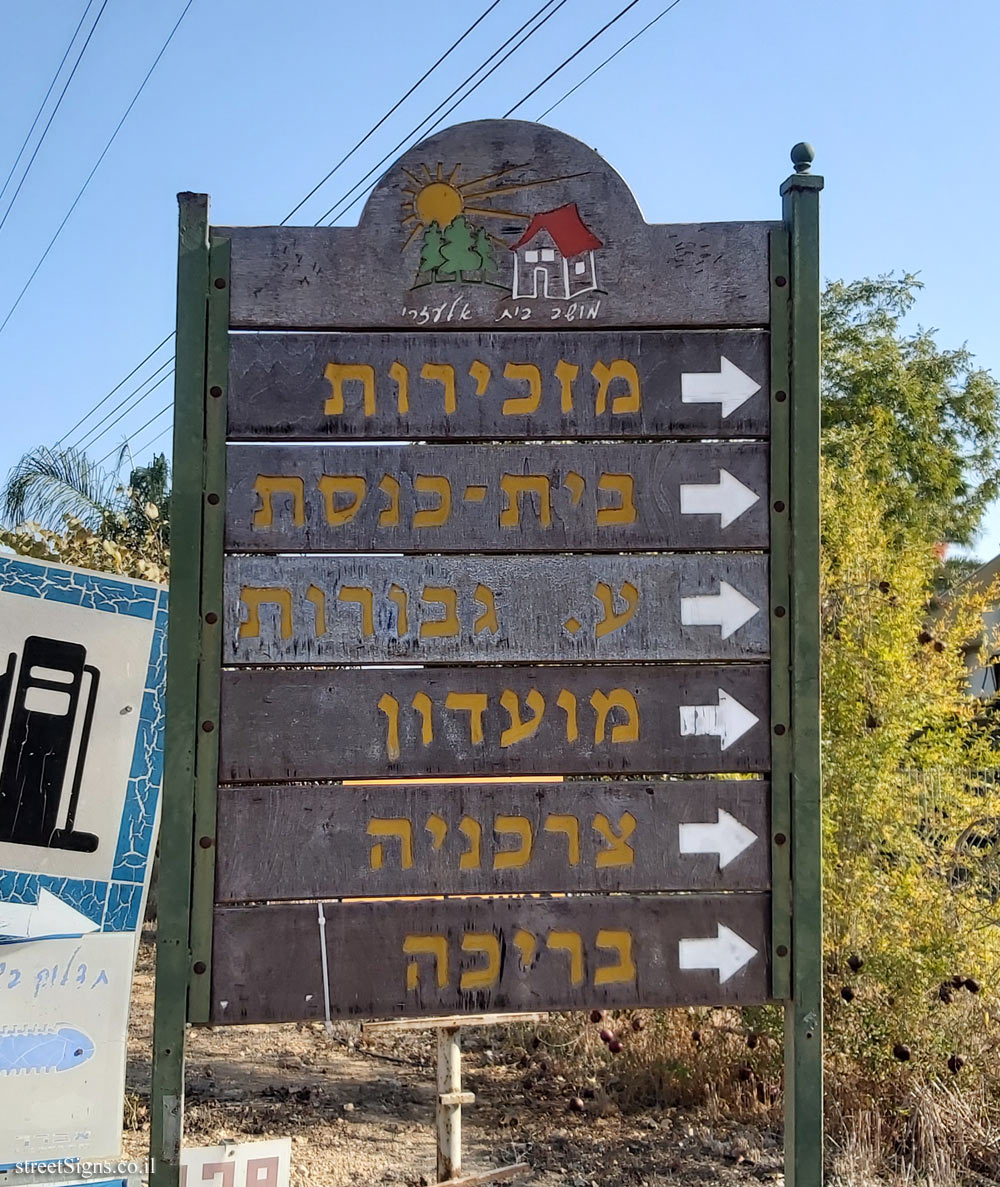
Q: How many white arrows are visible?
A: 7